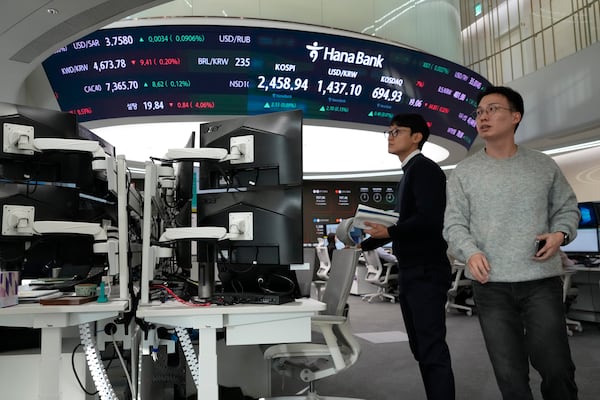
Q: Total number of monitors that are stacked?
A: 4